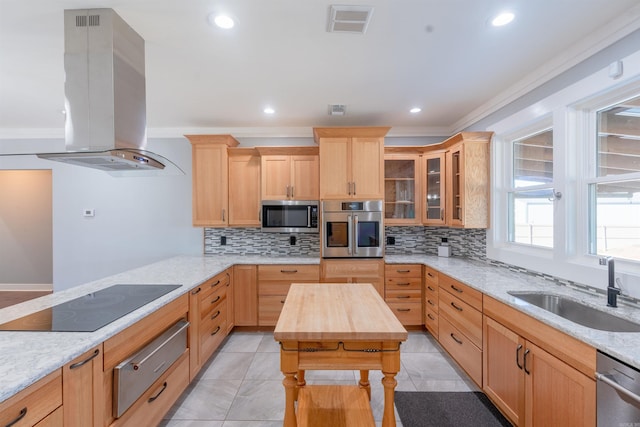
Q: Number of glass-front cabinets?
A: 3